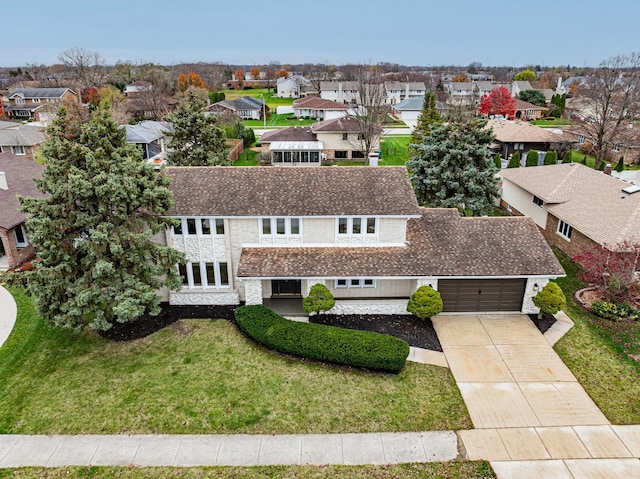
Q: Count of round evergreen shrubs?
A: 3